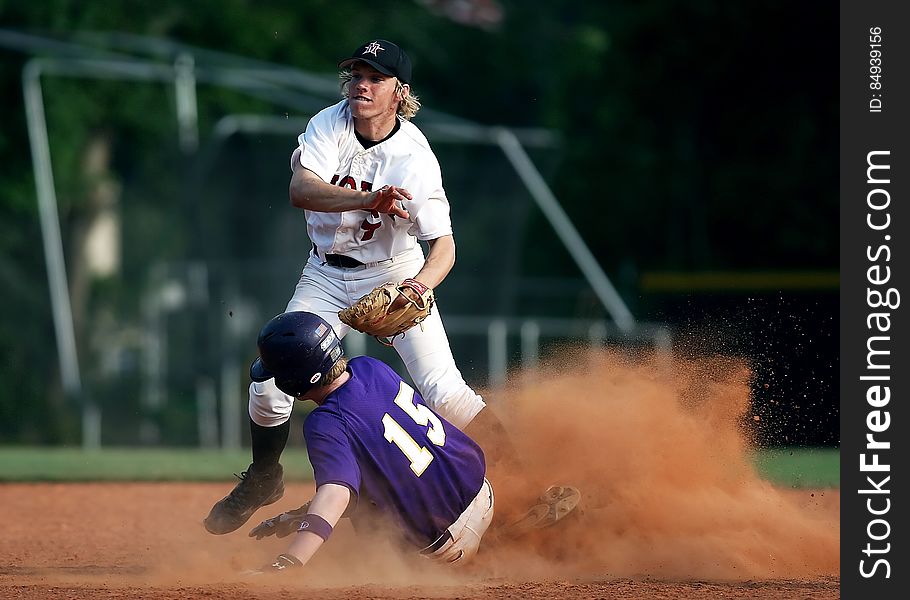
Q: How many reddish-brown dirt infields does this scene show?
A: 1